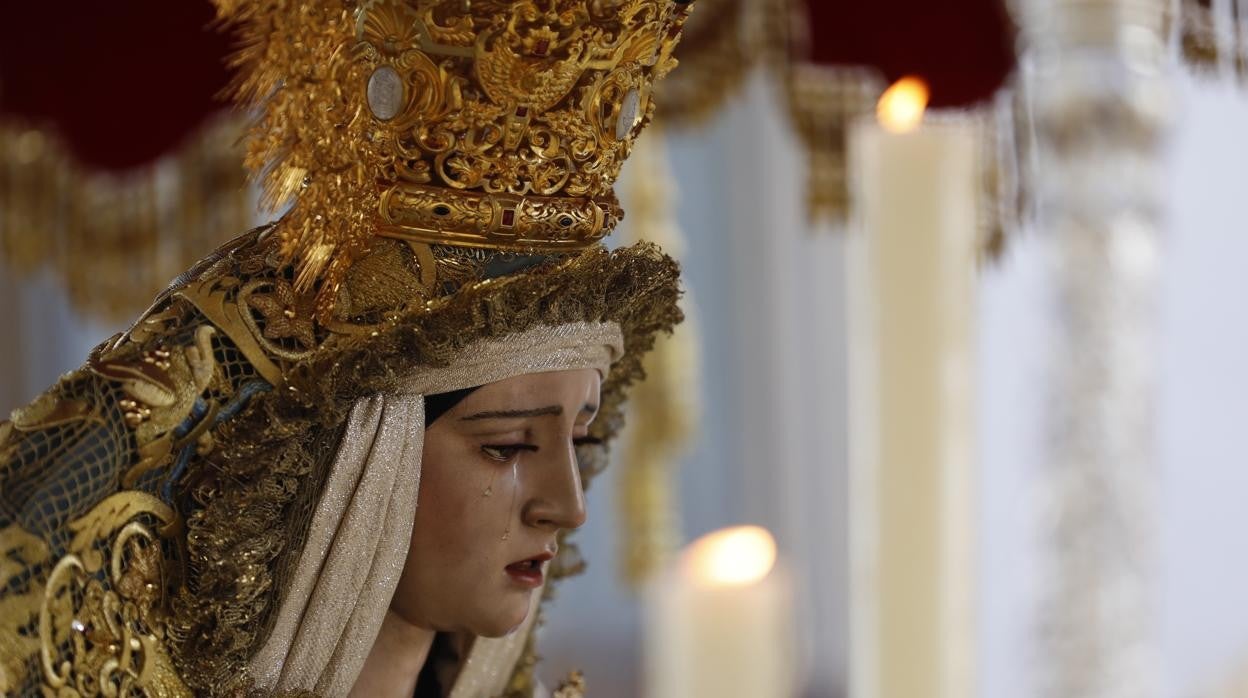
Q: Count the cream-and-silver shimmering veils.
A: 1